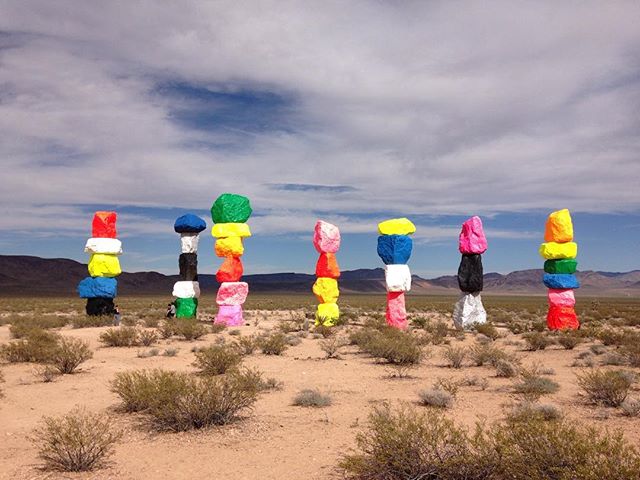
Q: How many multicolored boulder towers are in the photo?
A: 7